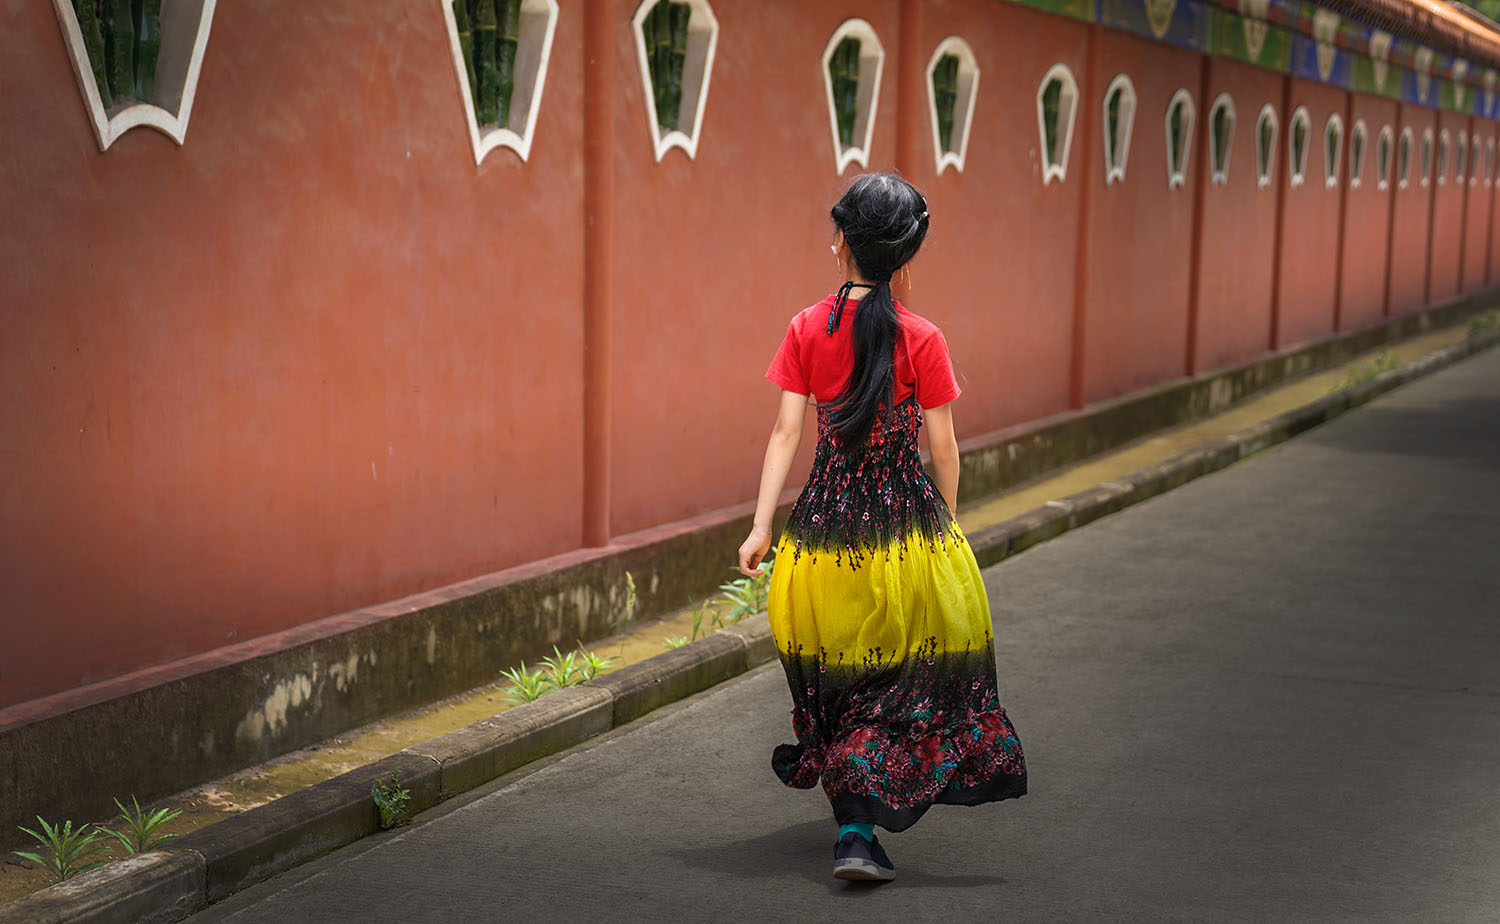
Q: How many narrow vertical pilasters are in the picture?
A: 10